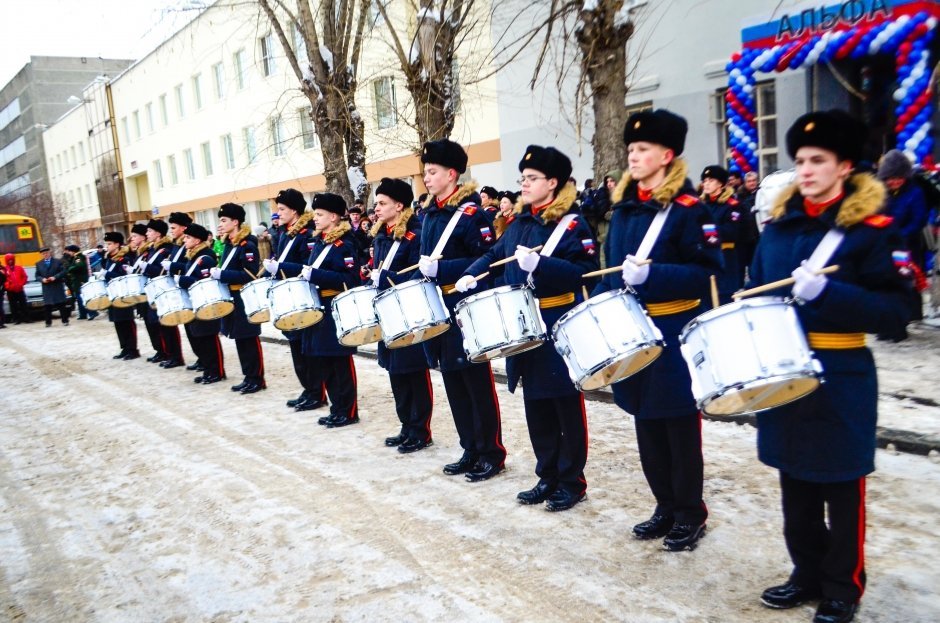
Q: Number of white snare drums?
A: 13